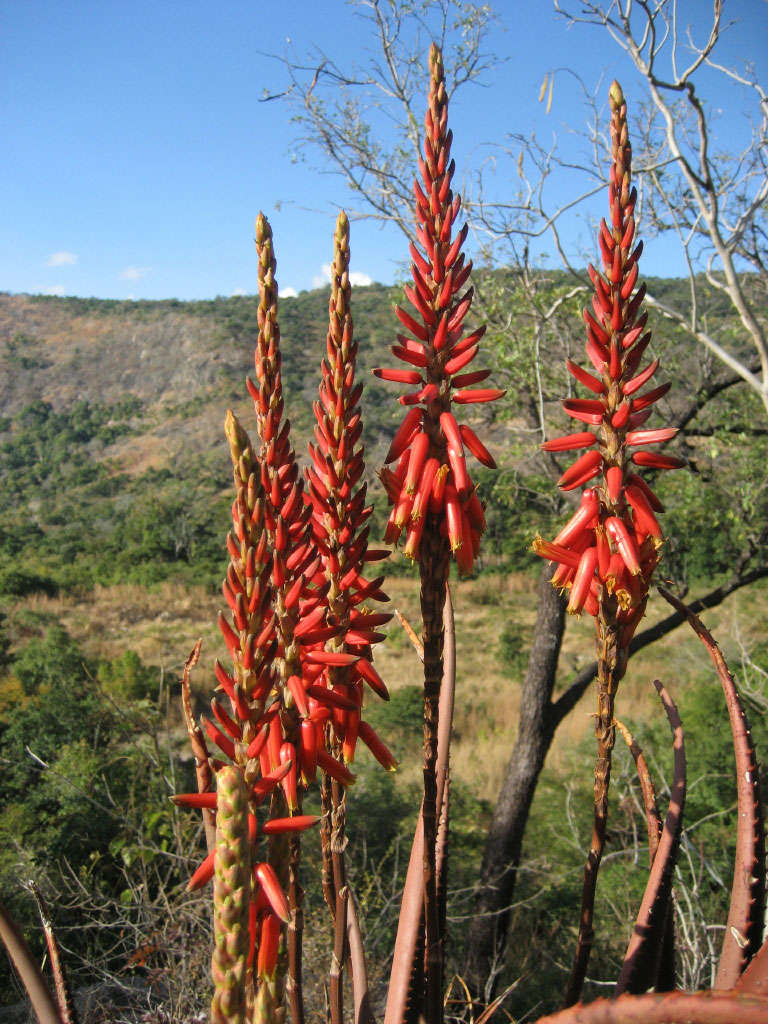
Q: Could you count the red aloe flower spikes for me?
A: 5